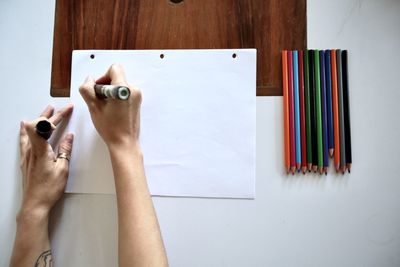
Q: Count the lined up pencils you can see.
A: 12